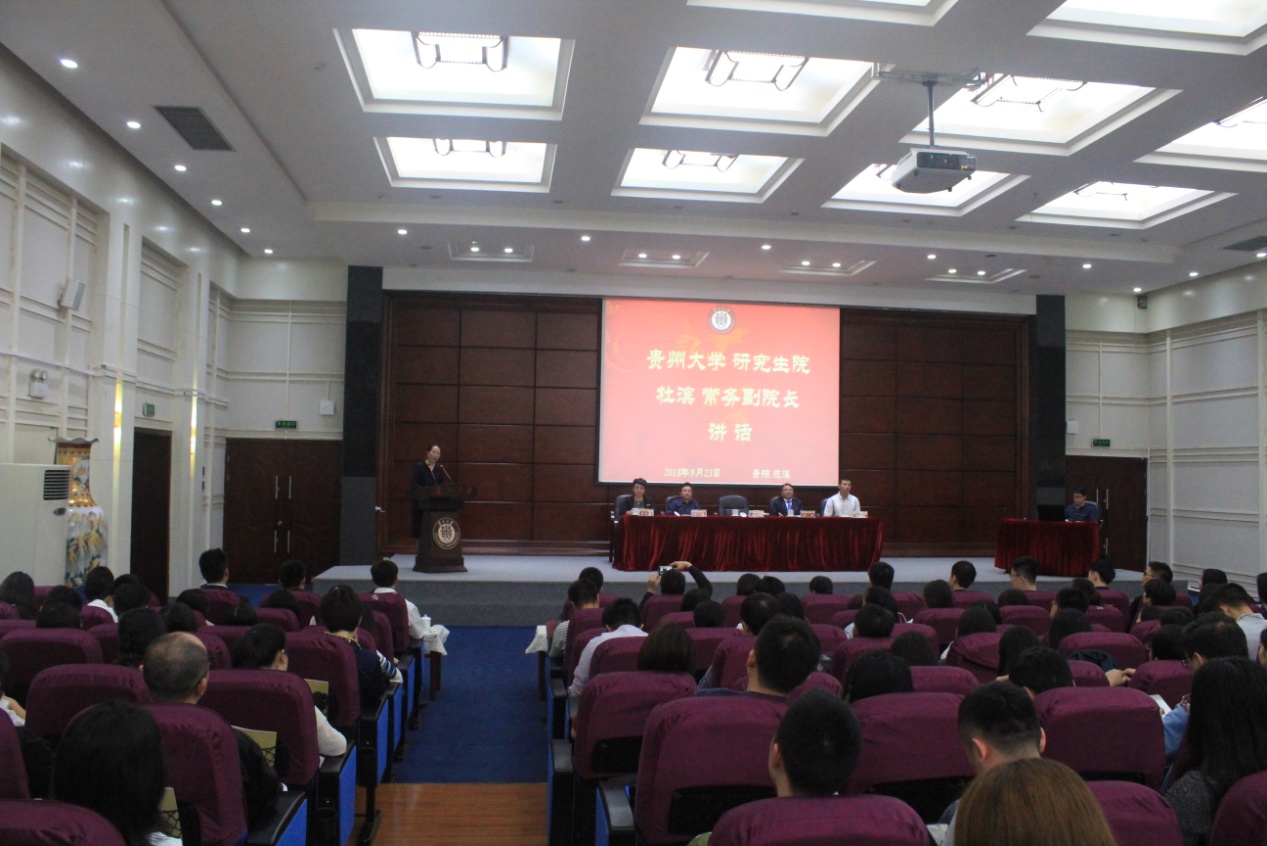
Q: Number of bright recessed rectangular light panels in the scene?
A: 10